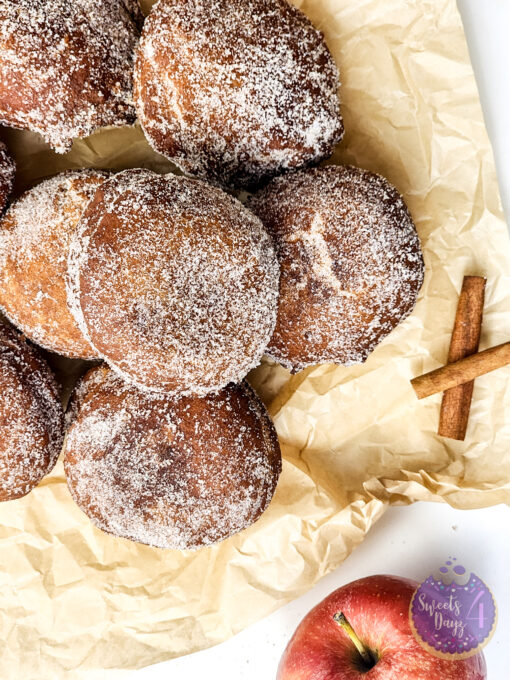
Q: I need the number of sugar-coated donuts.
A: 8